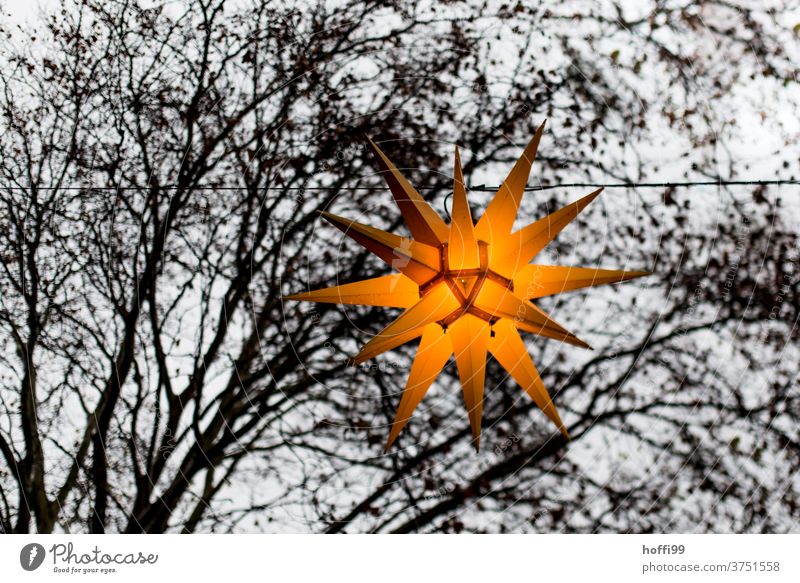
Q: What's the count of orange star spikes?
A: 12